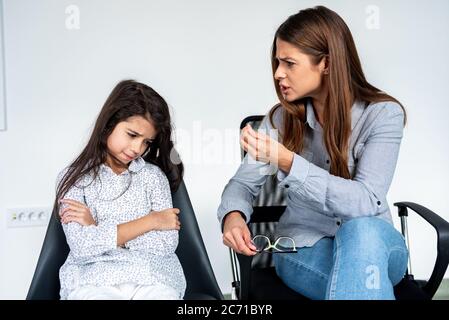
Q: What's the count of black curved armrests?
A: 1